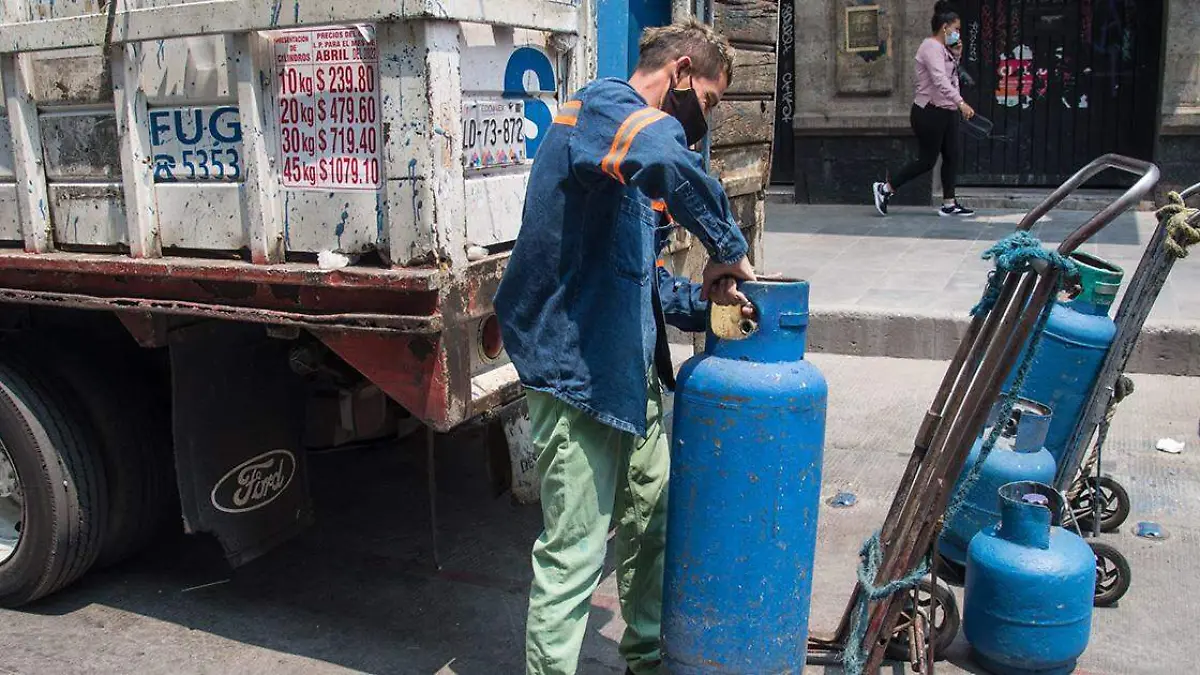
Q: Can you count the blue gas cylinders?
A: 4